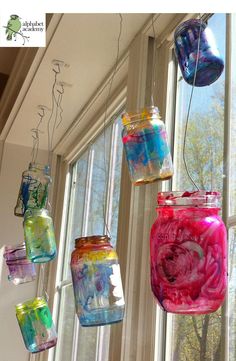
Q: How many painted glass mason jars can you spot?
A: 8